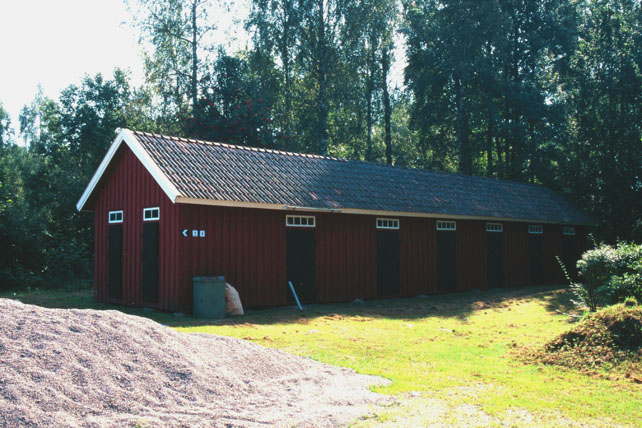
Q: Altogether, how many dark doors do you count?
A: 8